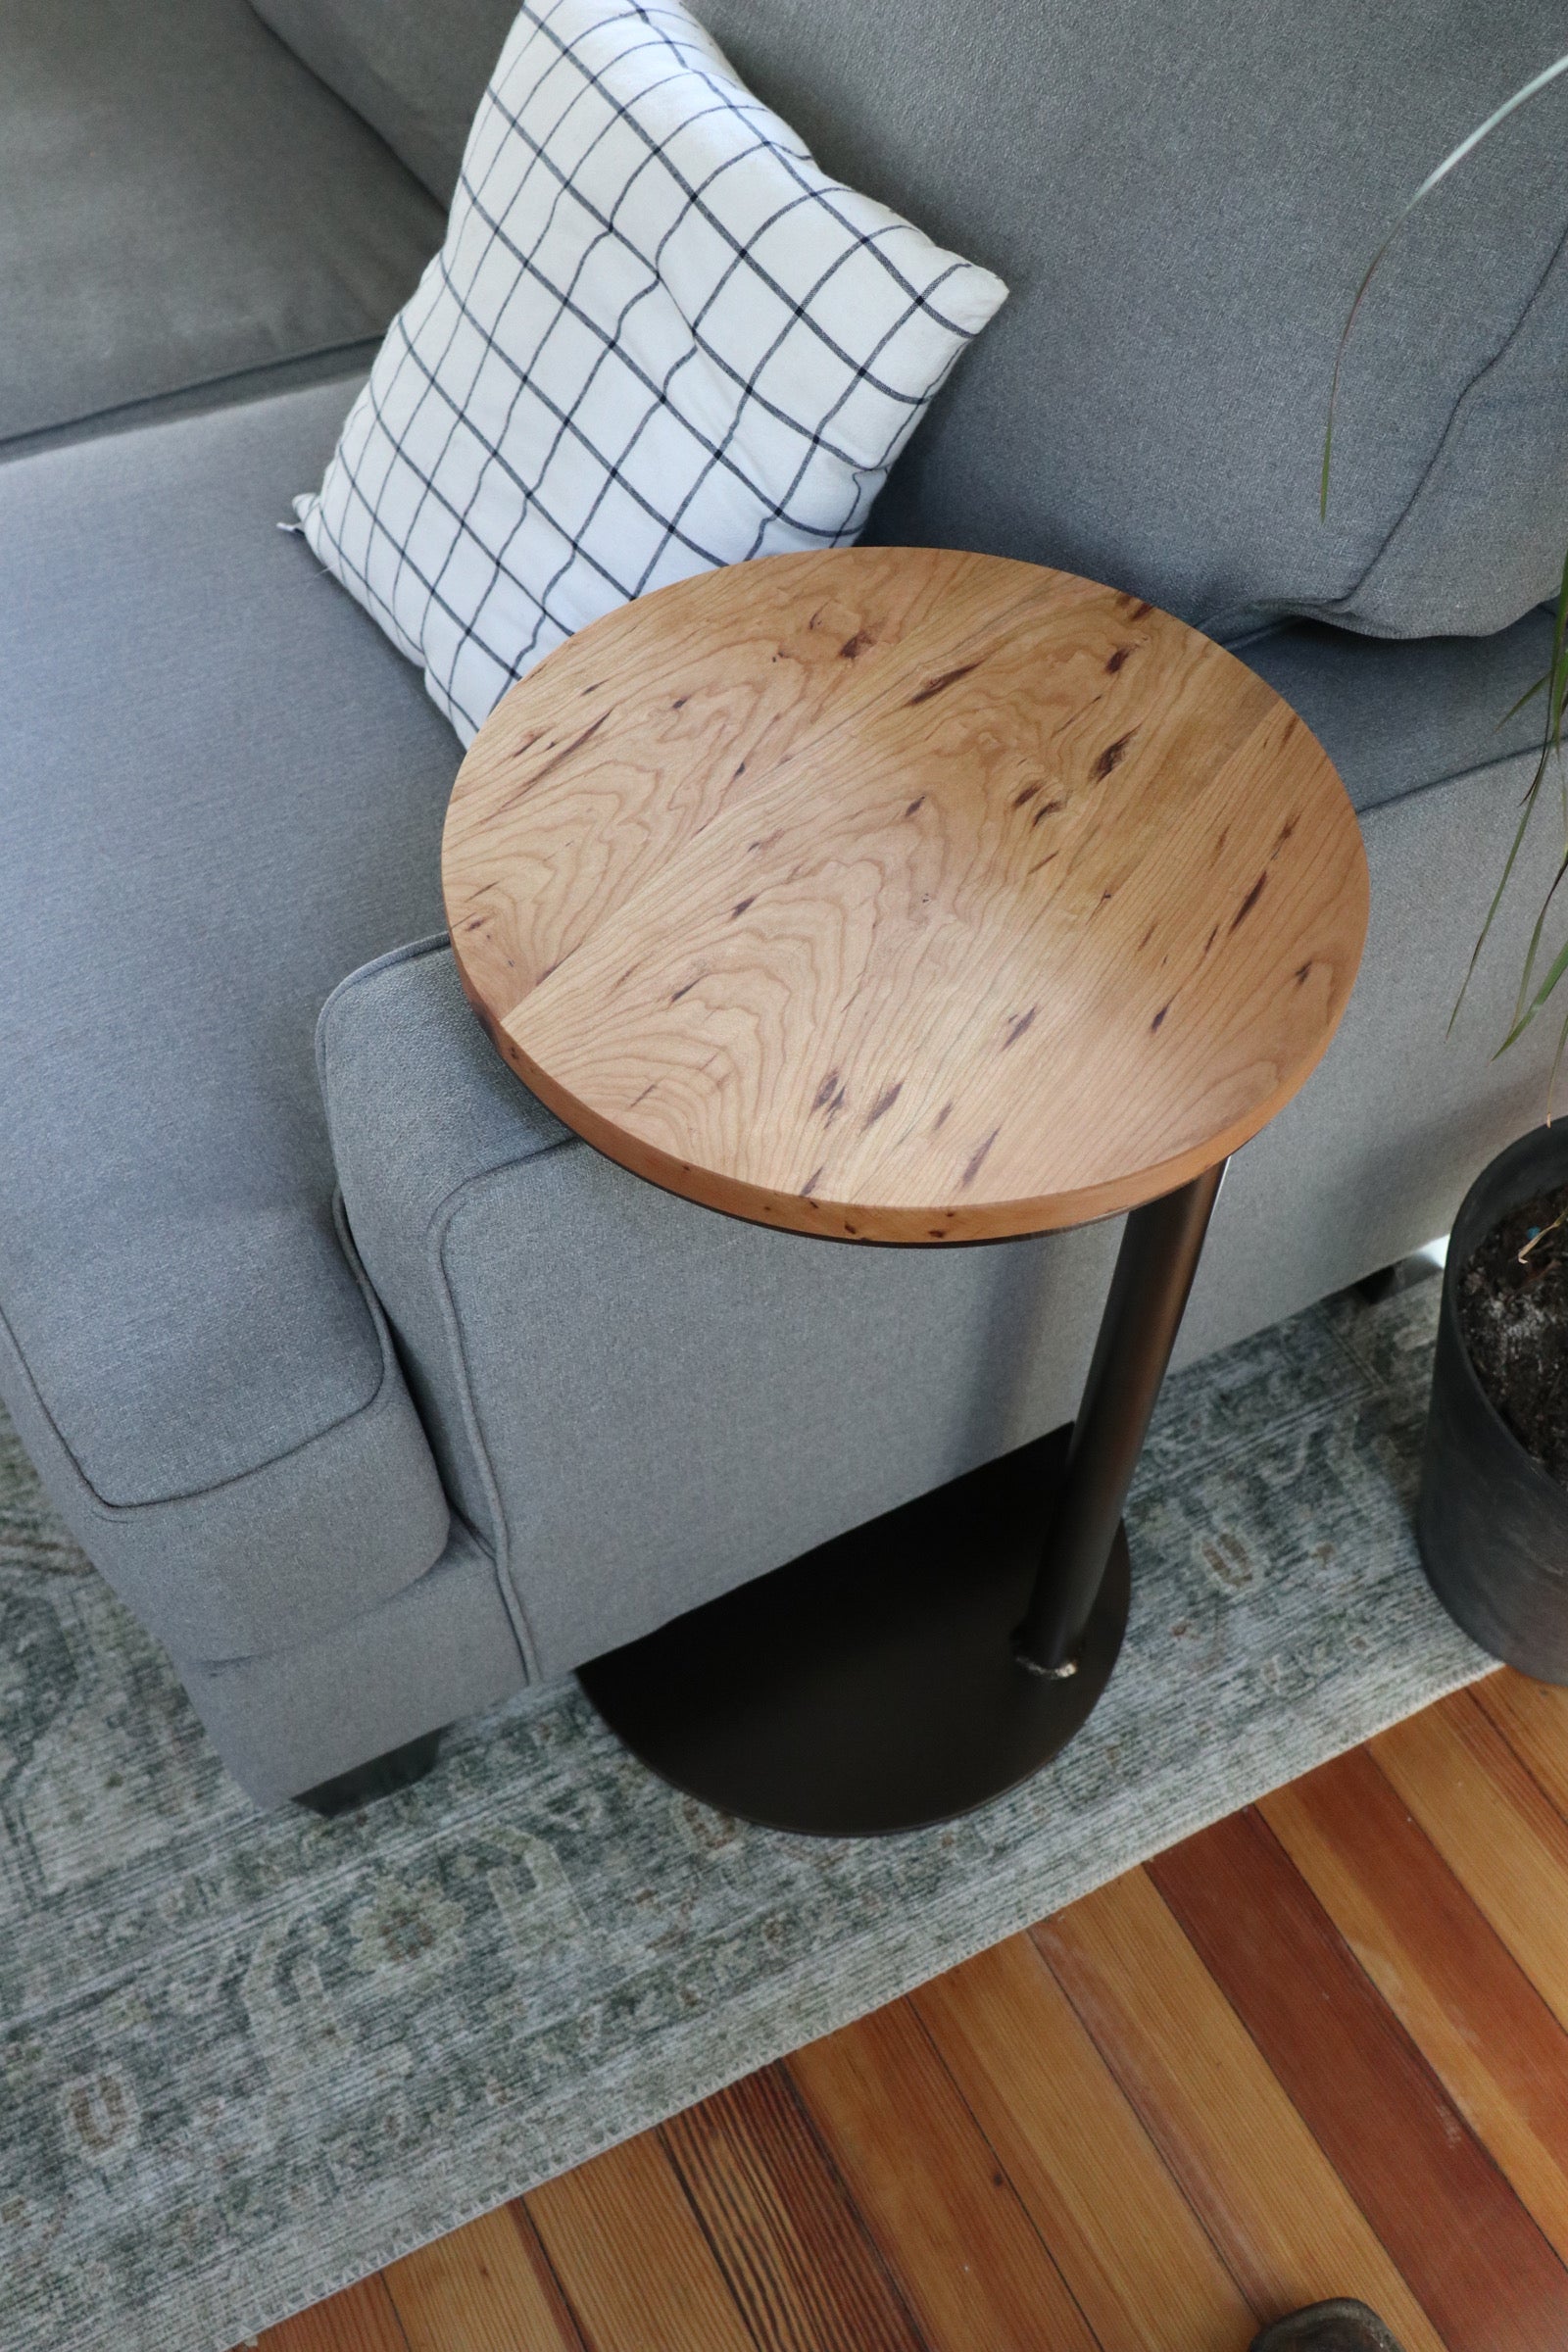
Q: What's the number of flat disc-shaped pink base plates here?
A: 0